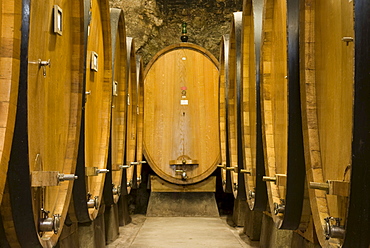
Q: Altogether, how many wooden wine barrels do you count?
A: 12